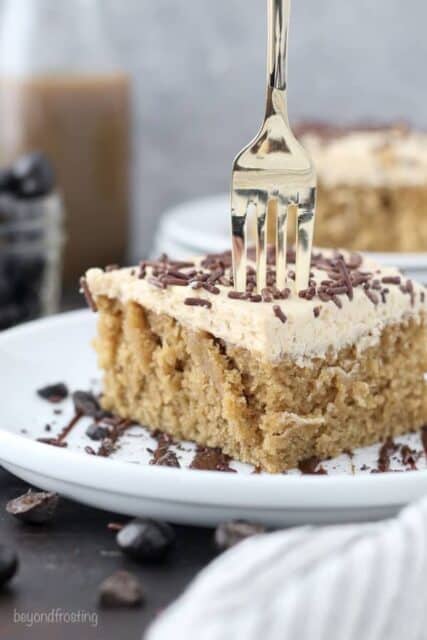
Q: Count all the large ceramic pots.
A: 0